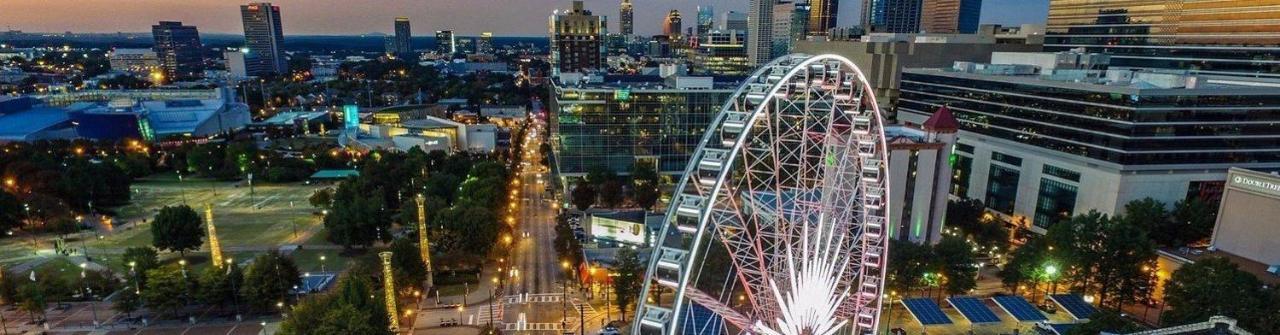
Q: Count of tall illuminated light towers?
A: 3